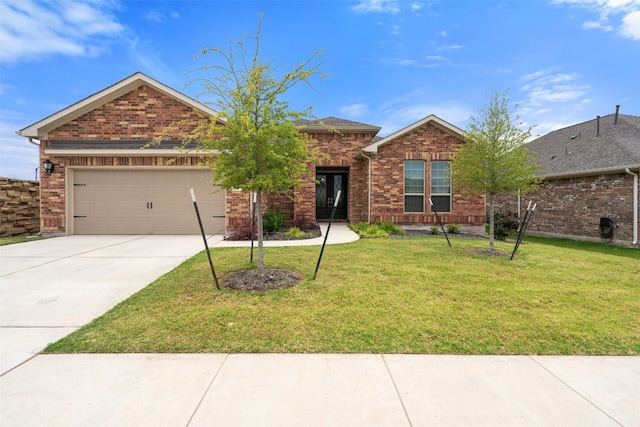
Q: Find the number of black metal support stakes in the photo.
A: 6